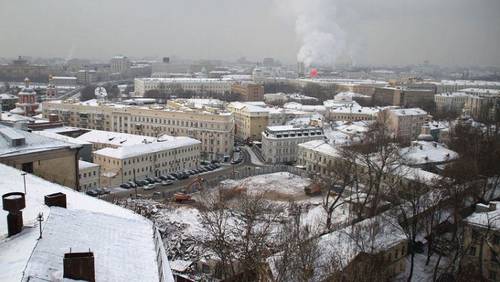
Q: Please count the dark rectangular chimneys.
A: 2